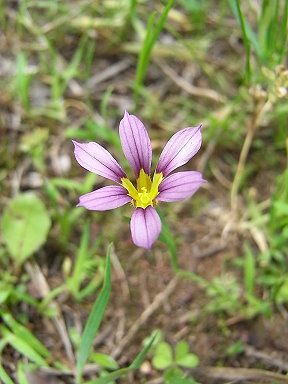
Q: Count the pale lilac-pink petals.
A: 6